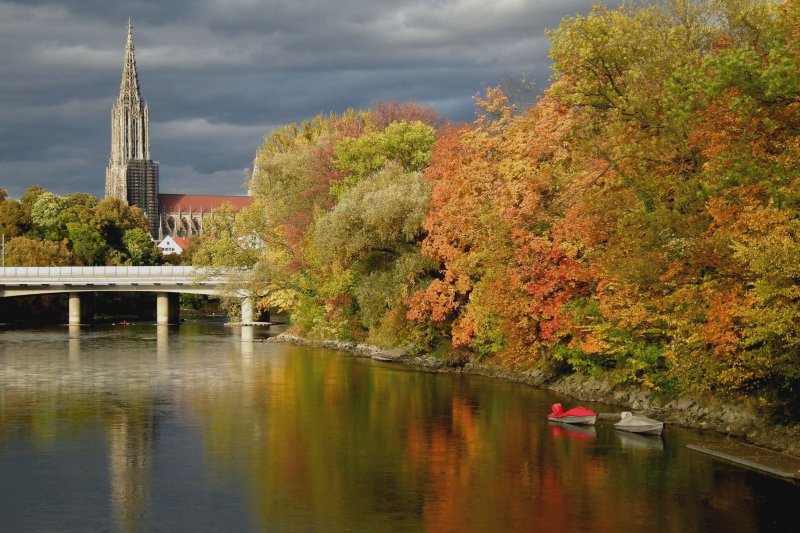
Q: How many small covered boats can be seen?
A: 2